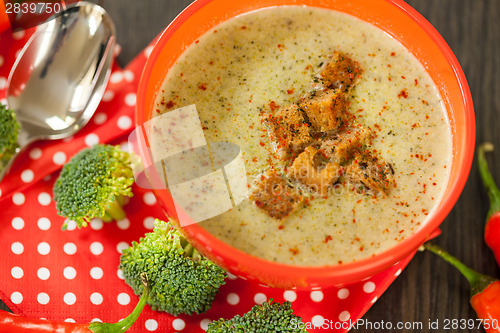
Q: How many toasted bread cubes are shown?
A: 7